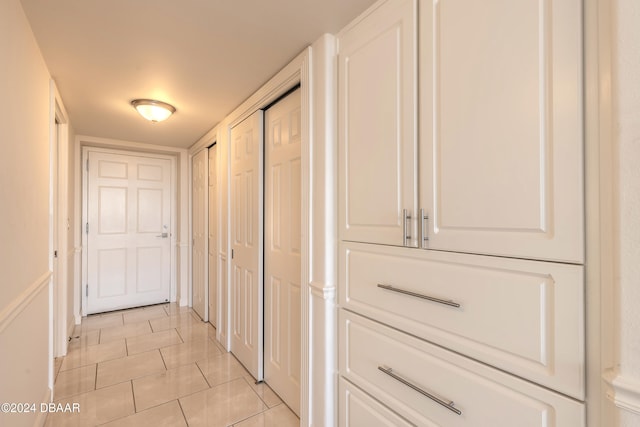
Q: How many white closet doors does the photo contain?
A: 4